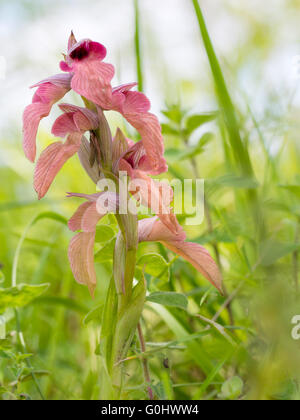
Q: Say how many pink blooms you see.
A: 7